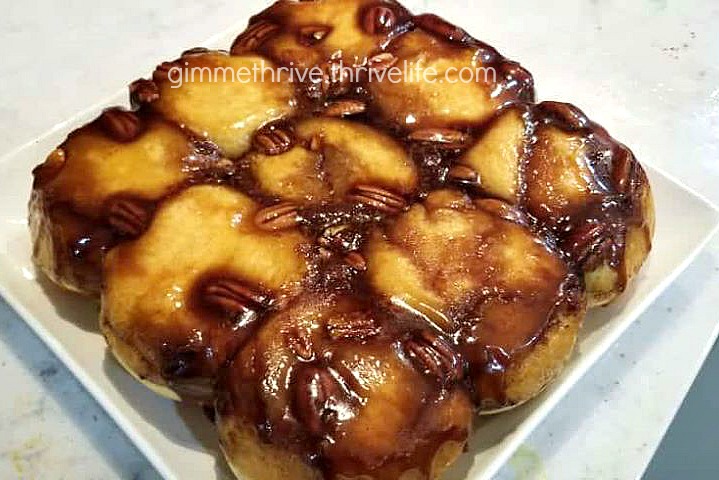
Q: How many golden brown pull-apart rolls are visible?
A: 9